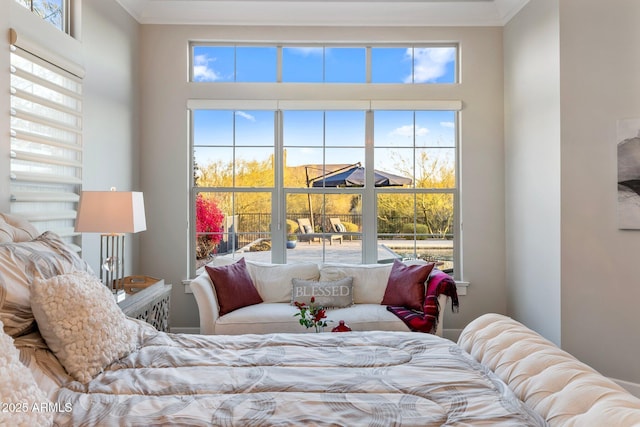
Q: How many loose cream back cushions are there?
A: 2